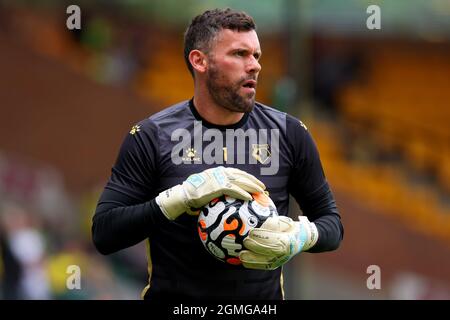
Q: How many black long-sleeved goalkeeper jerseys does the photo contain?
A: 1